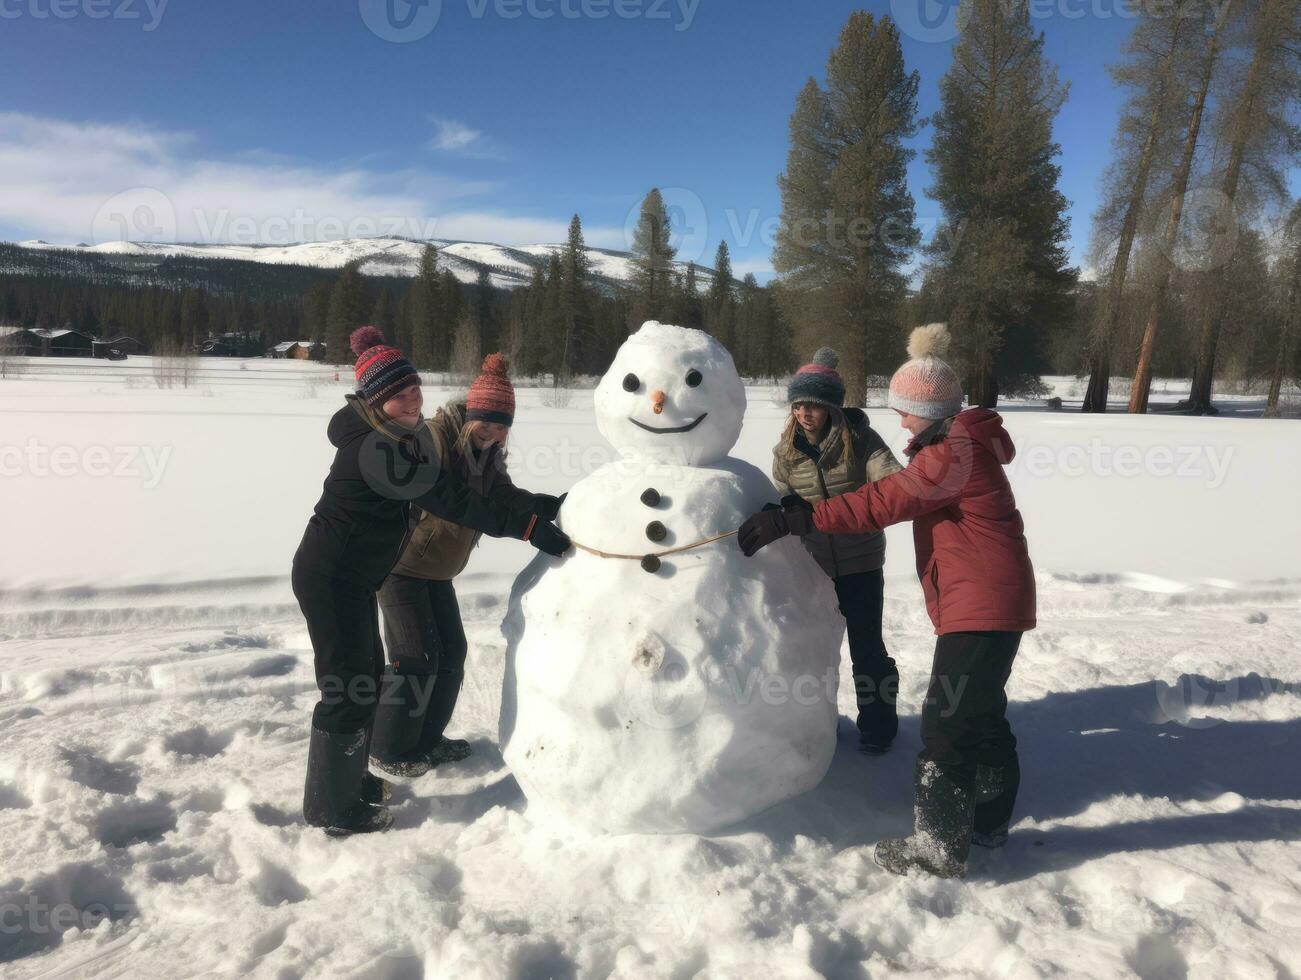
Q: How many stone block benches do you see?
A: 0